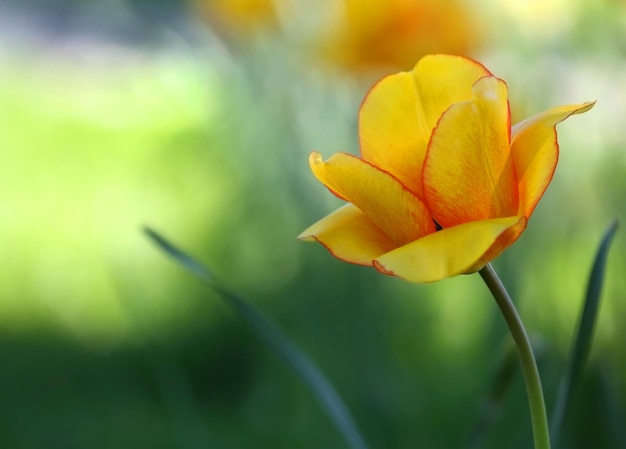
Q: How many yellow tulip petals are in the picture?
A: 6